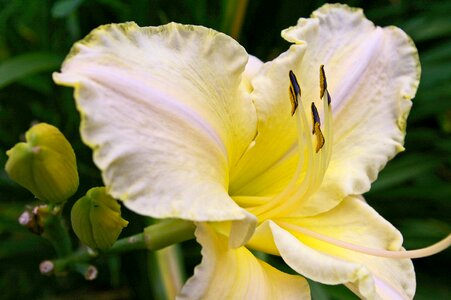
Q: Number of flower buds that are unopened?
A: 2